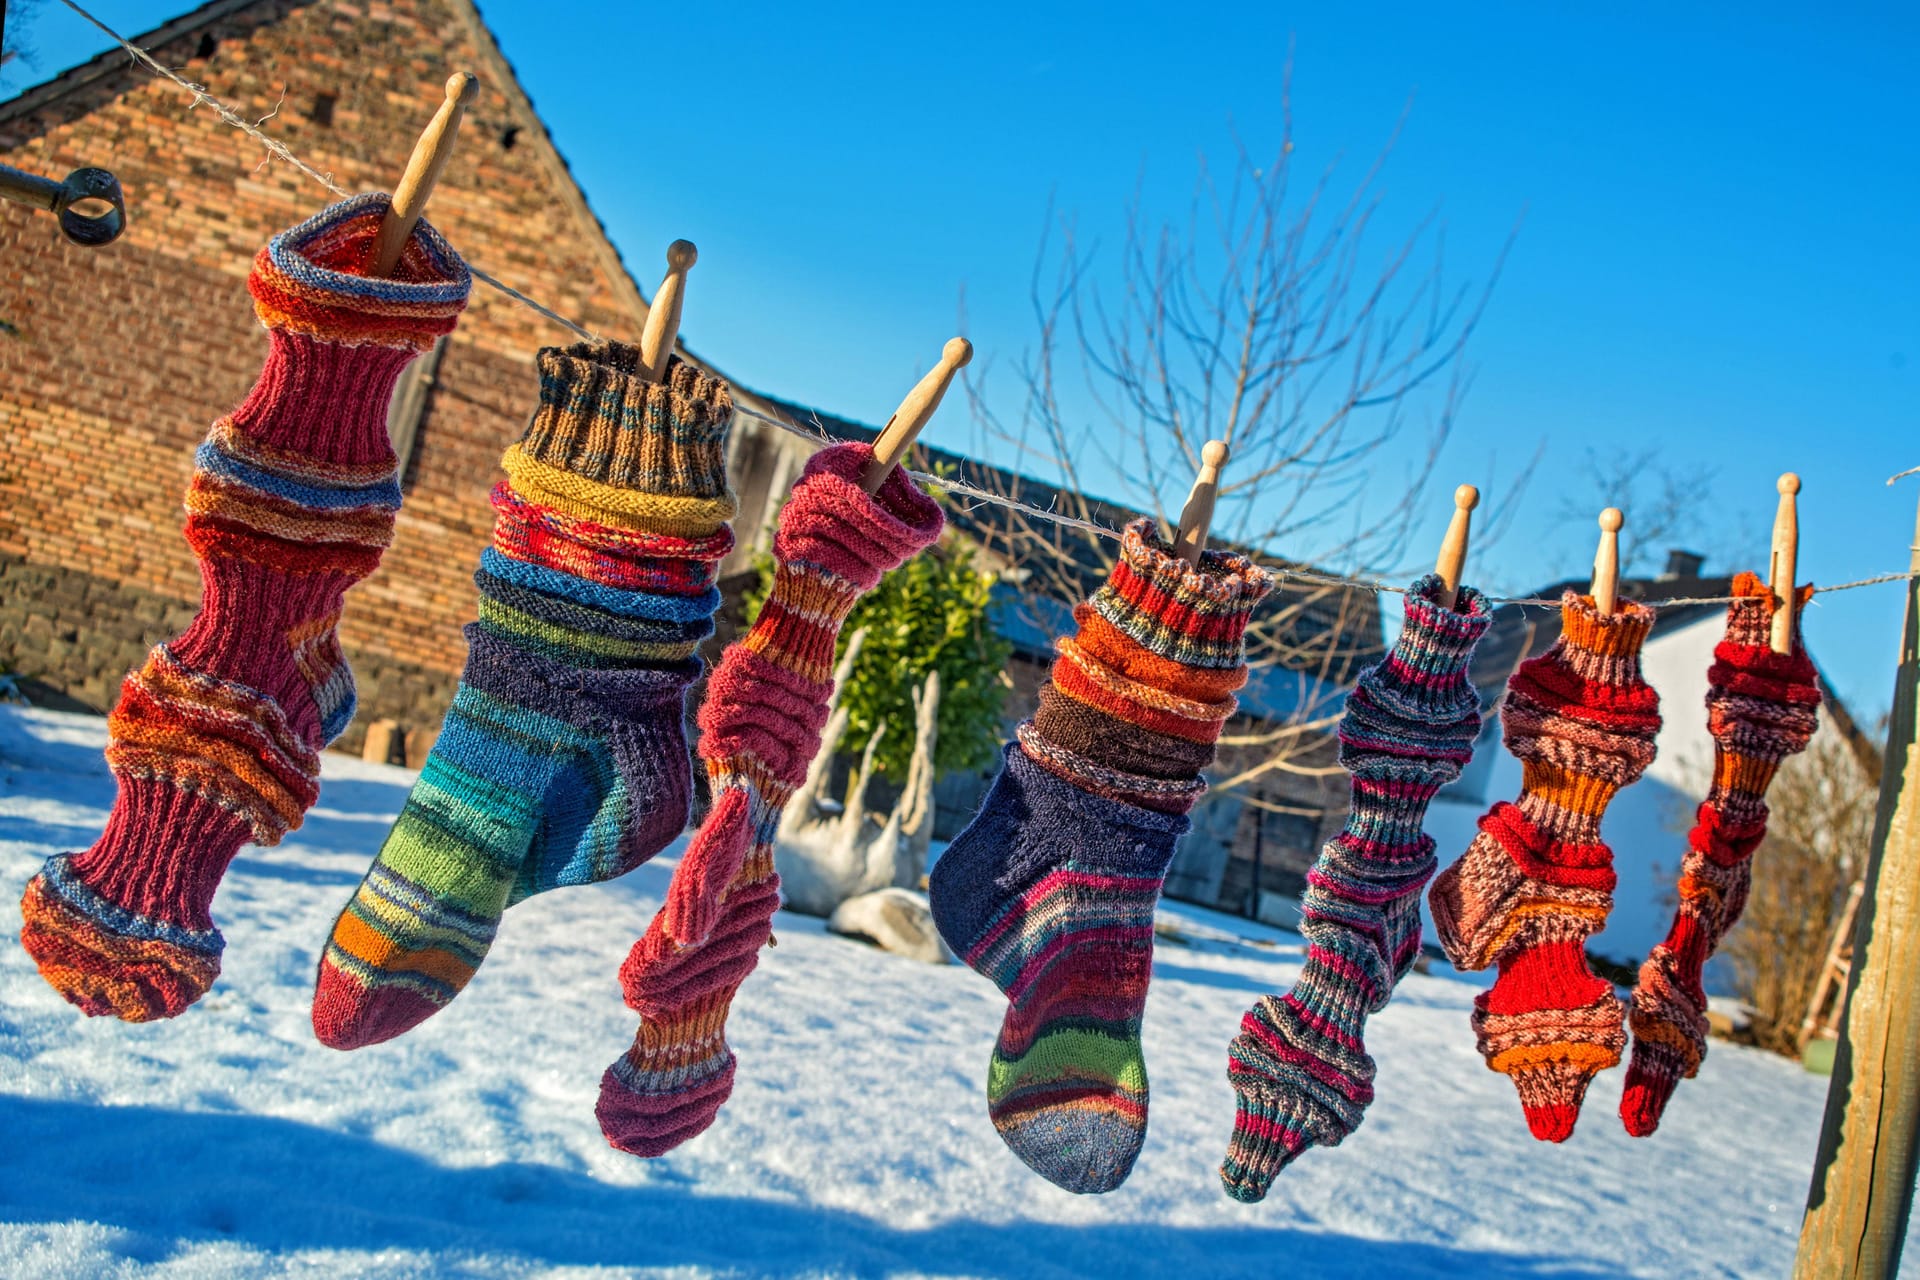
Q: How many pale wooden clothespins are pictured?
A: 7